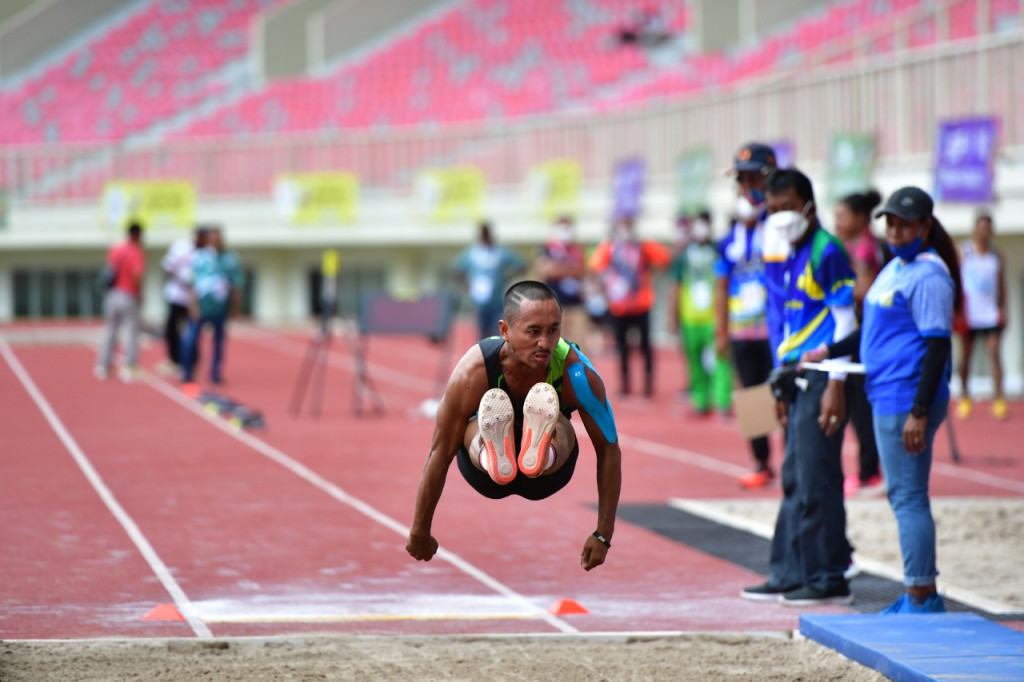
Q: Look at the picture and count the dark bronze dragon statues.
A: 0